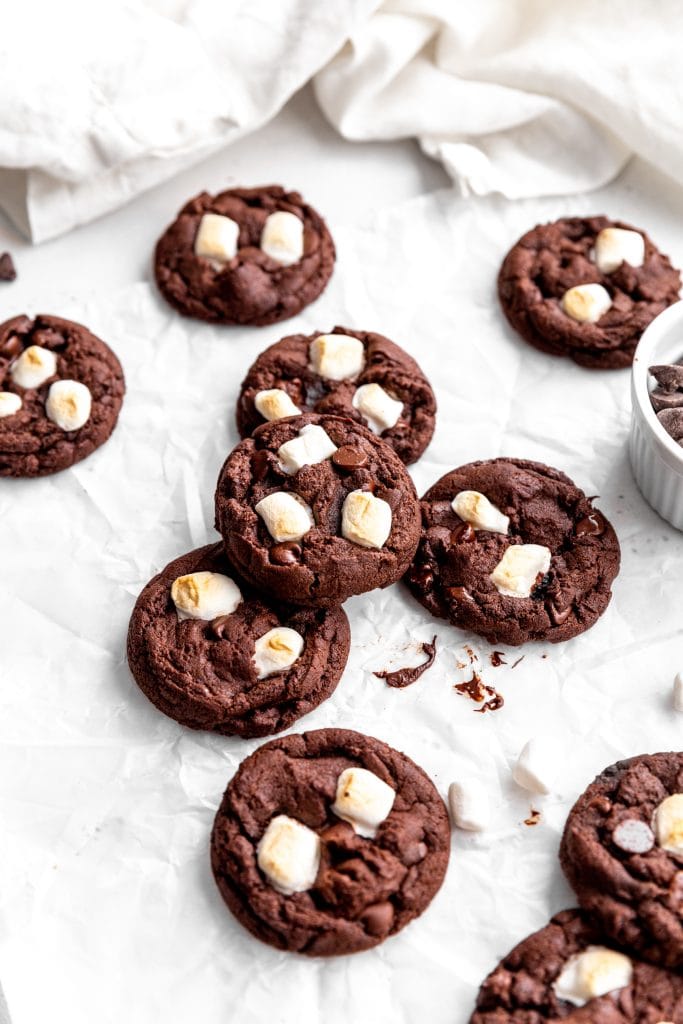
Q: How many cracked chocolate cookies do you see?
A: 10